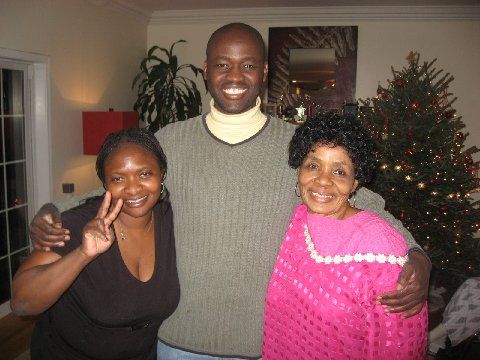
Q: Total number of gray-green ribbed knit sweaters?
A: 1